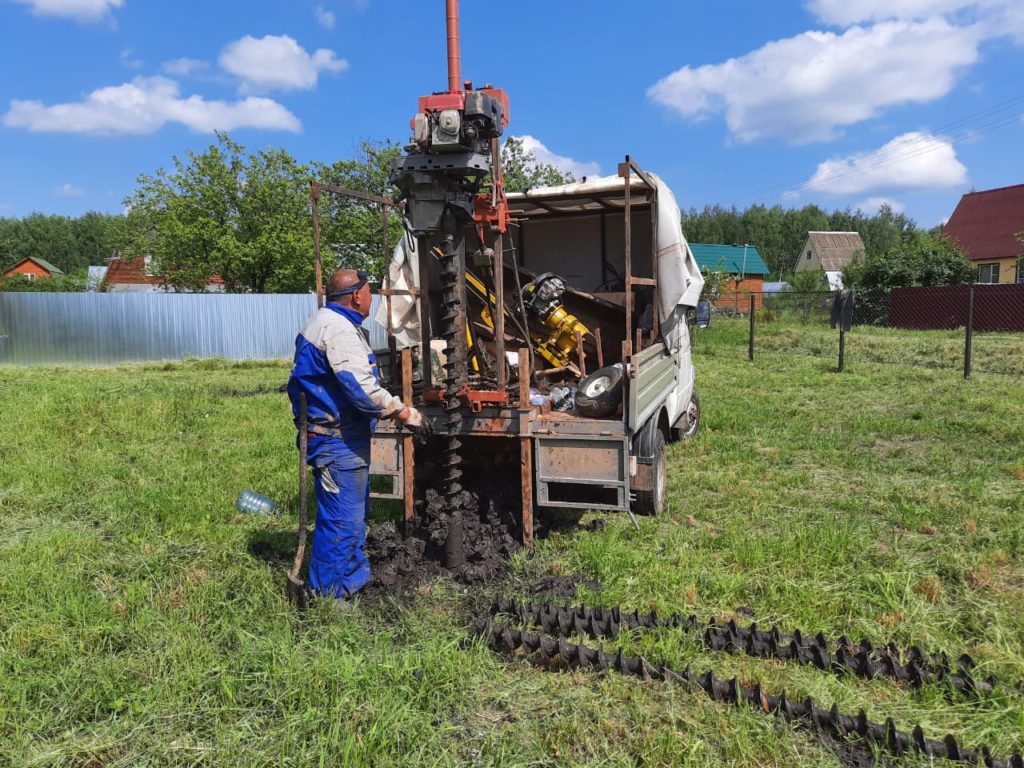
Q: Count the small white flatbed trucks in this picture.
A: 1